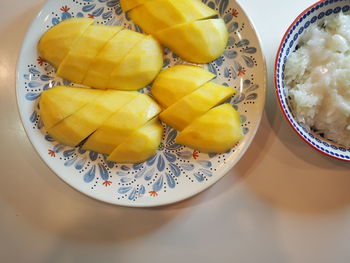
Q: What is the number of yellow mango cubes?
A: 14